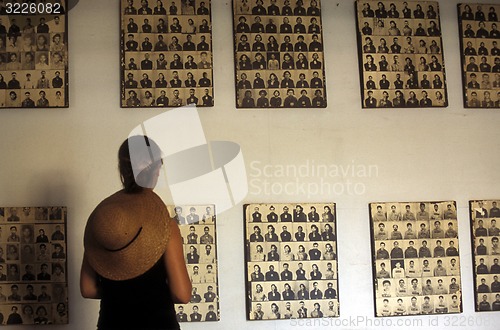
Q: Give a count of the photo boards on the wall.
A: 10